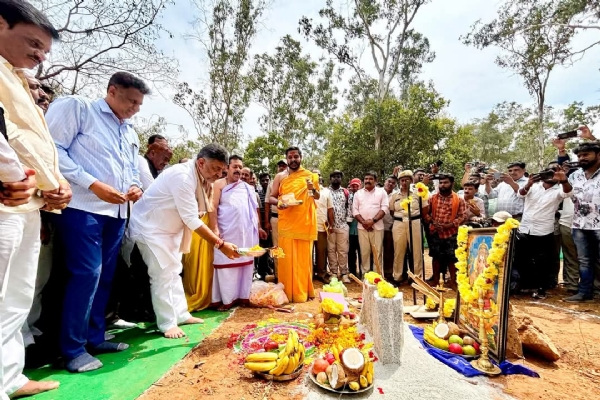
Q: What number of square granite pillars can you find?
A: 2